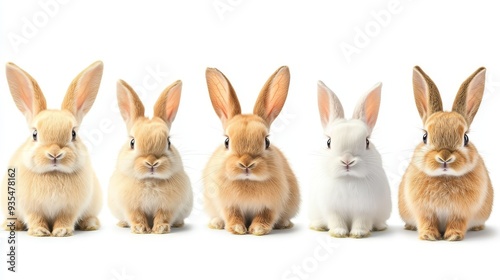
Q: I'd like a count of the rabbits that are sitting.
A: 5